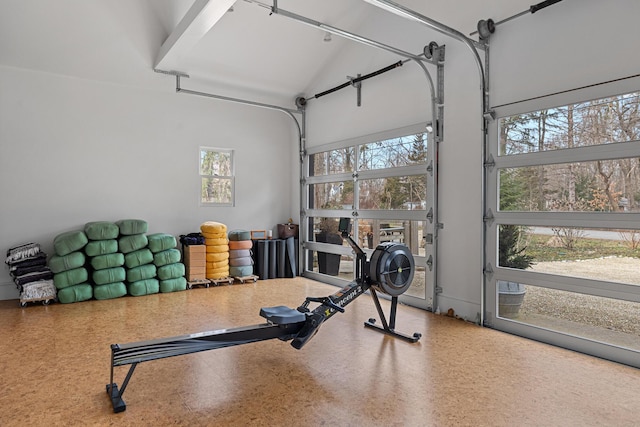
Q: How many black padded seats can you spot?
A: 1